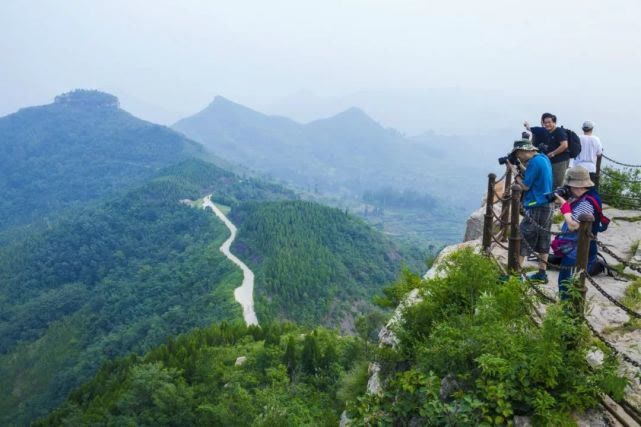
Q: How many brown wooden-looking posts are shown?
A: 5